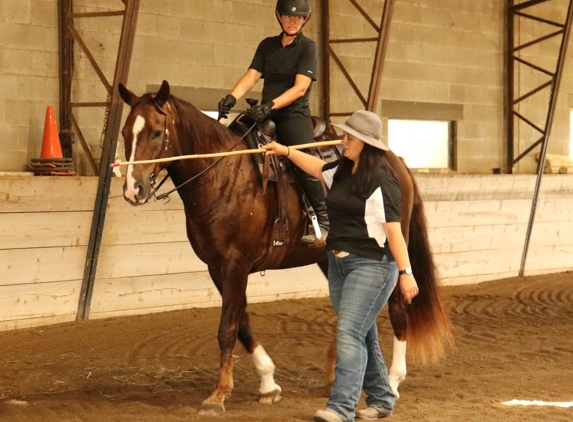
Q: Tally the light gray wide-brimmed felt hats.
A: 1